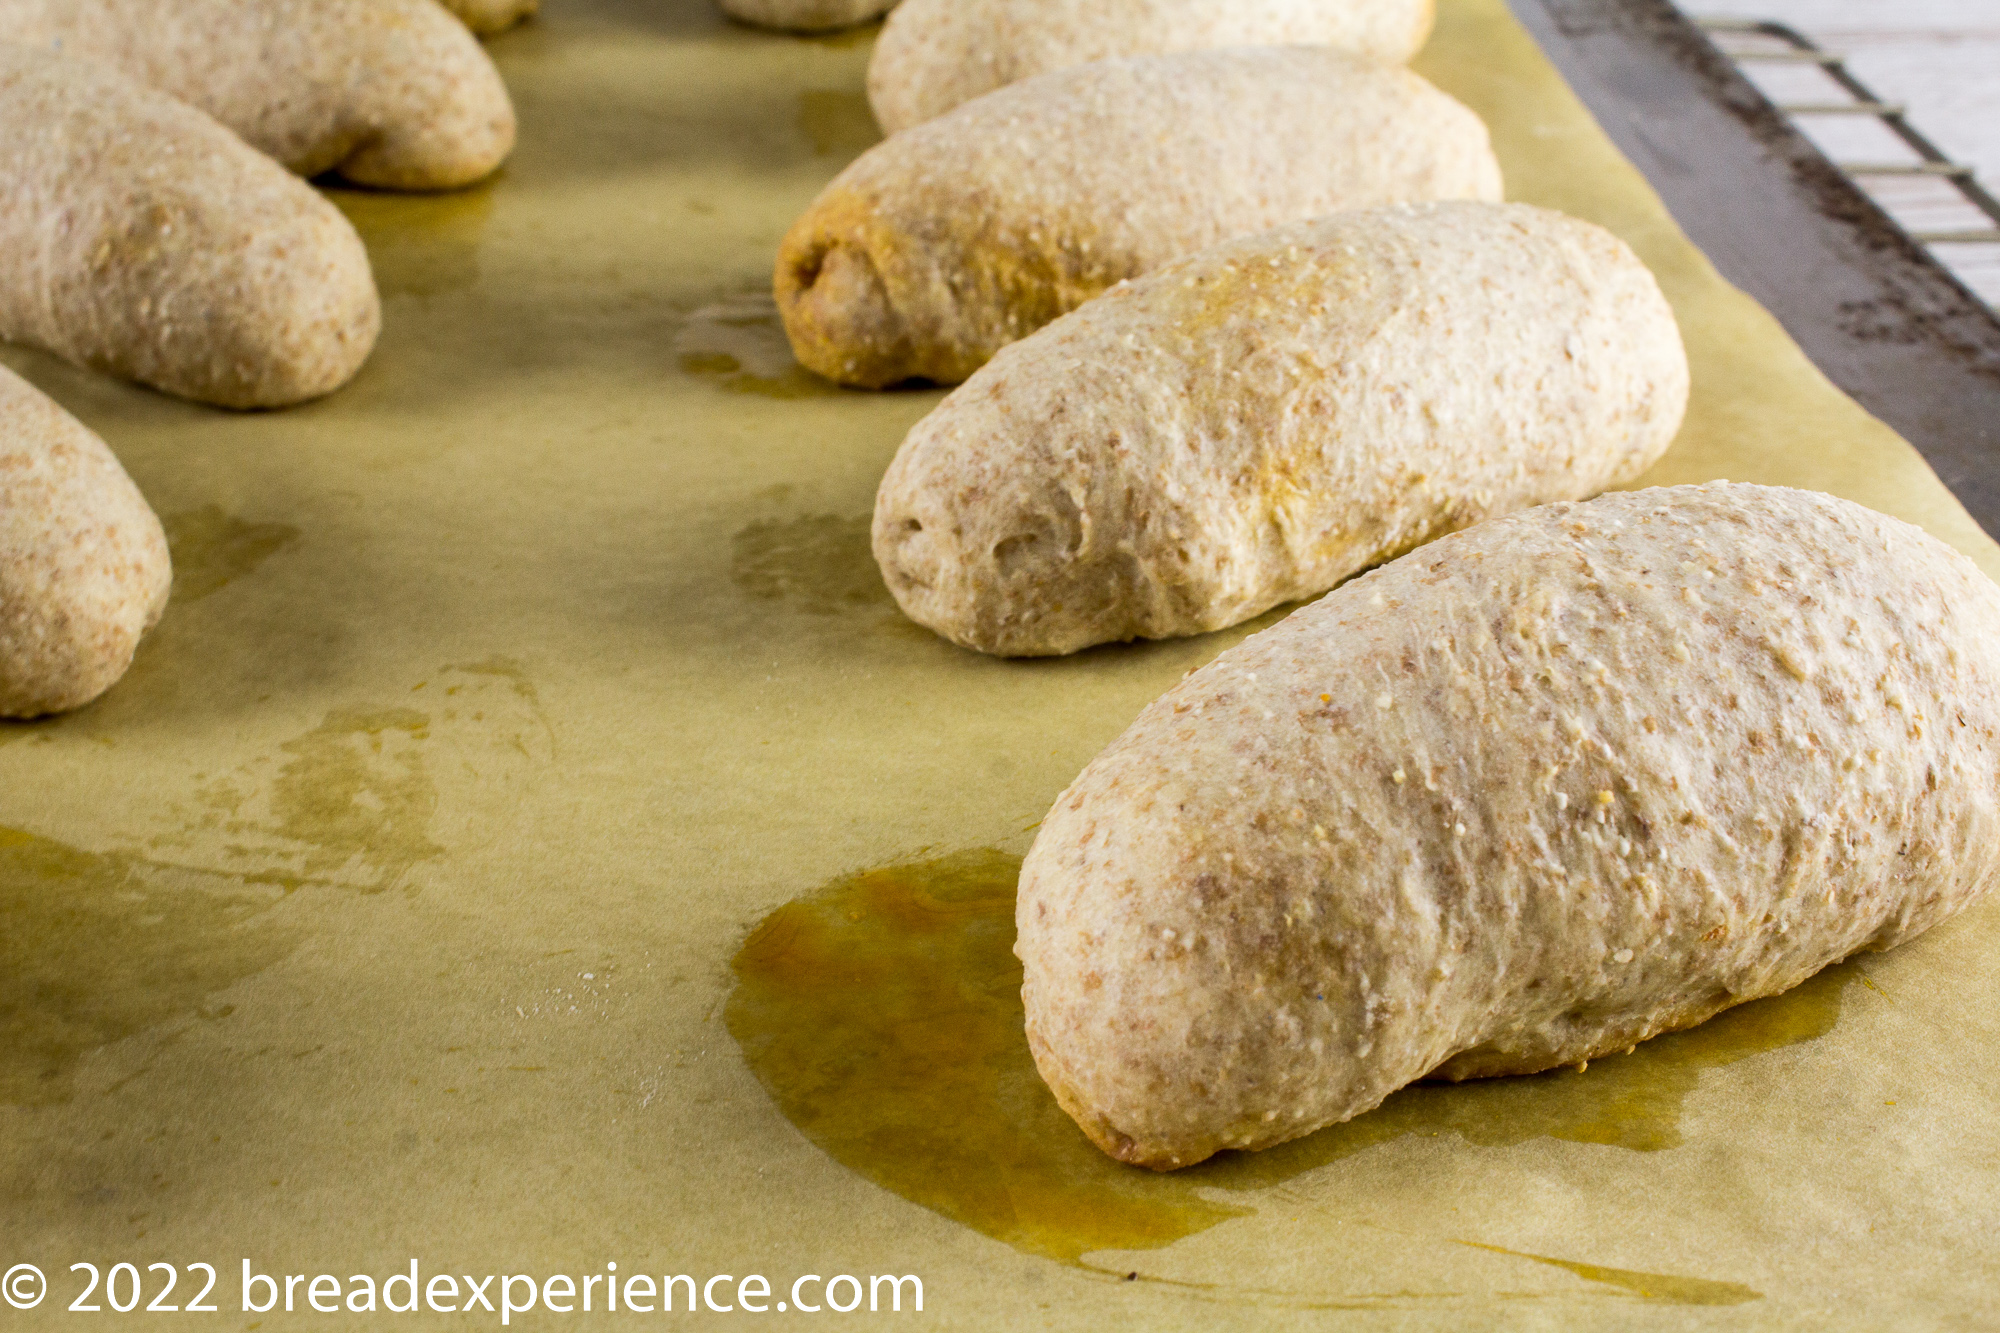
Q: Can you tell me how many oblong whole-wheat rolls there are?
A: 9